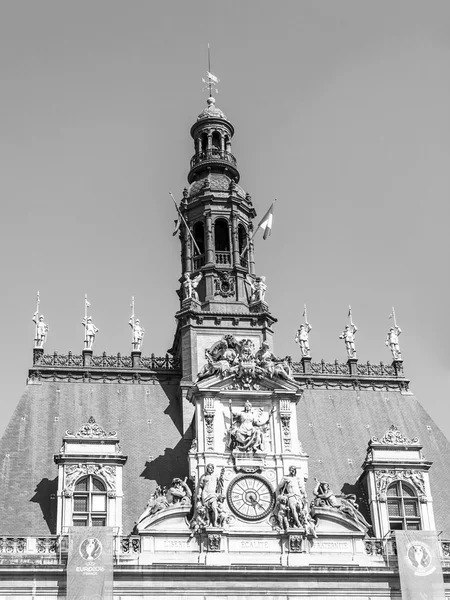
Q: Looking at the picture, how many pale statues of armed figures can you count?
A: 6